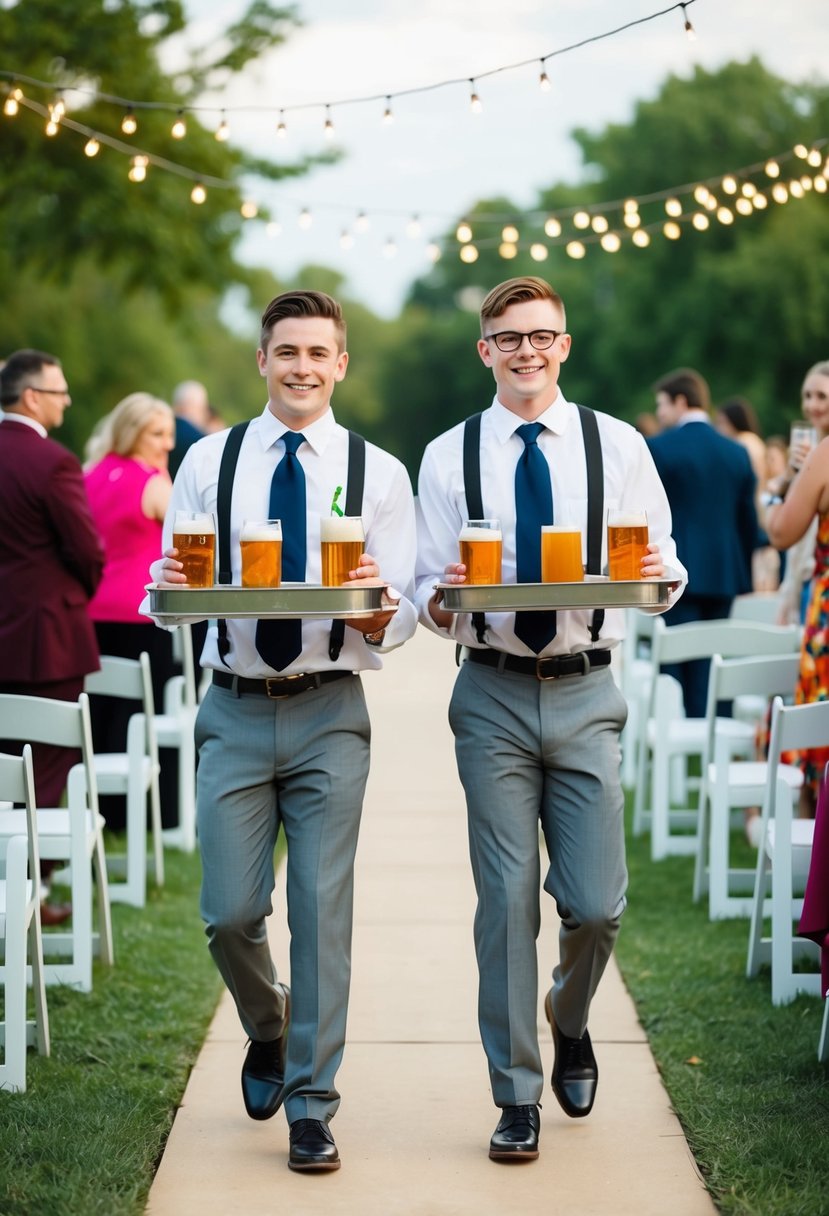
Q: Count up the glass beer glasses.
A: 6